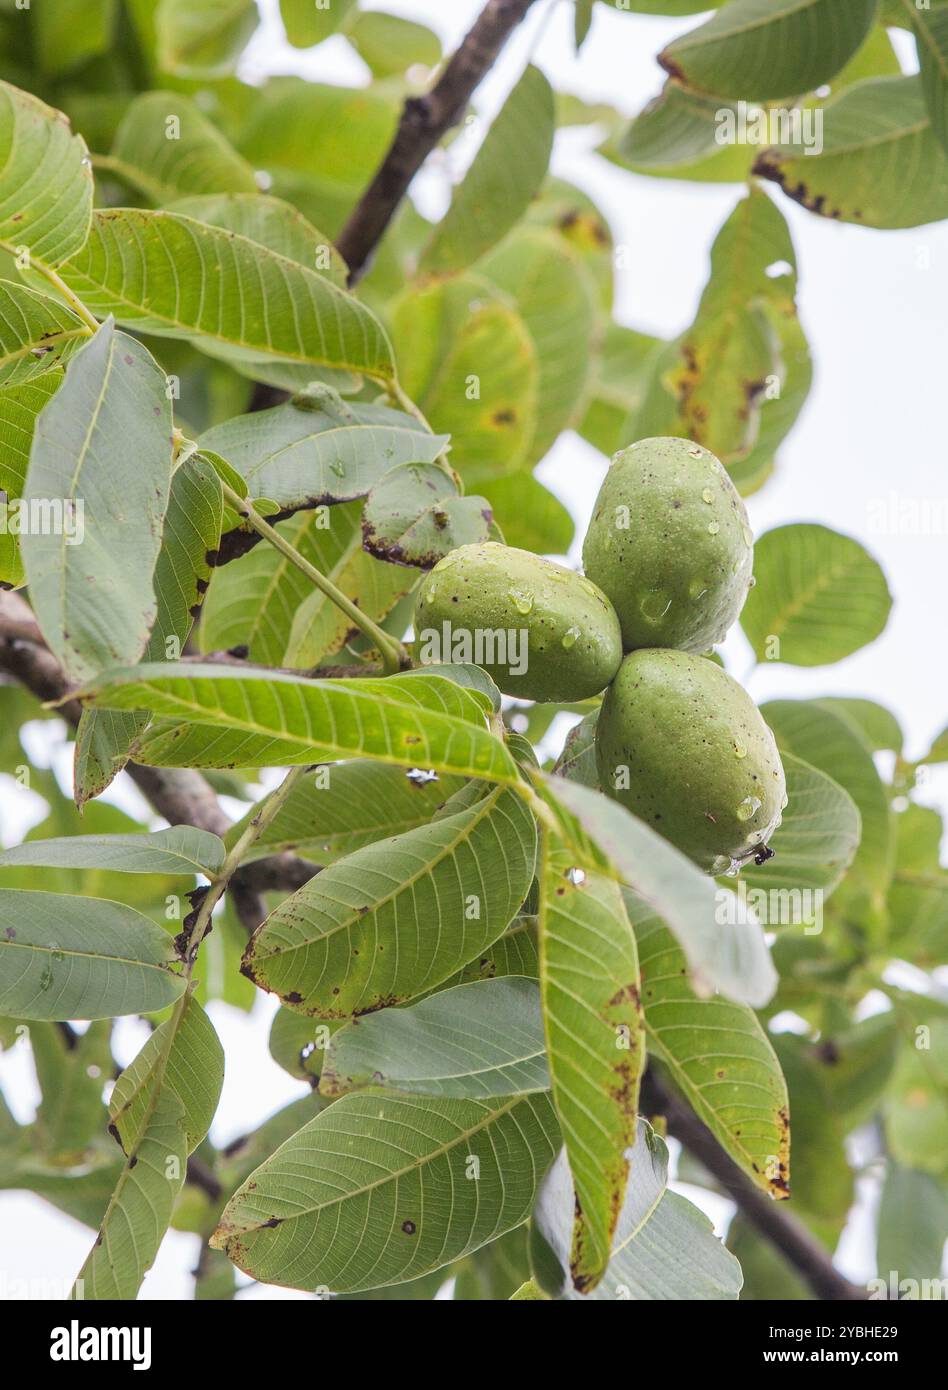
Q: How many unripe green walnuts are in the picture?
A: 3